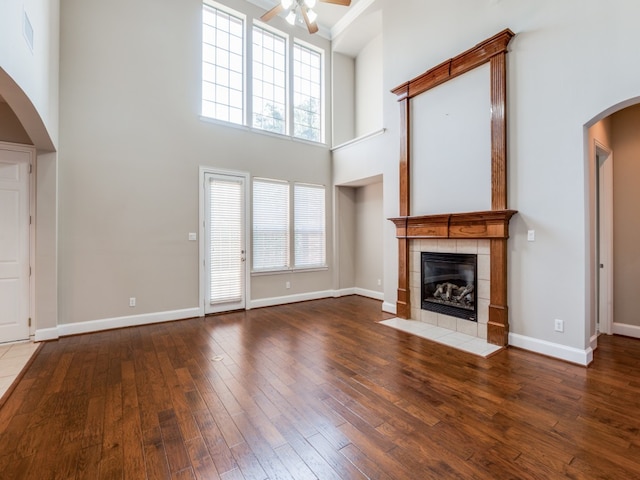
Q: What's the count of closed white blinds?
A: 3